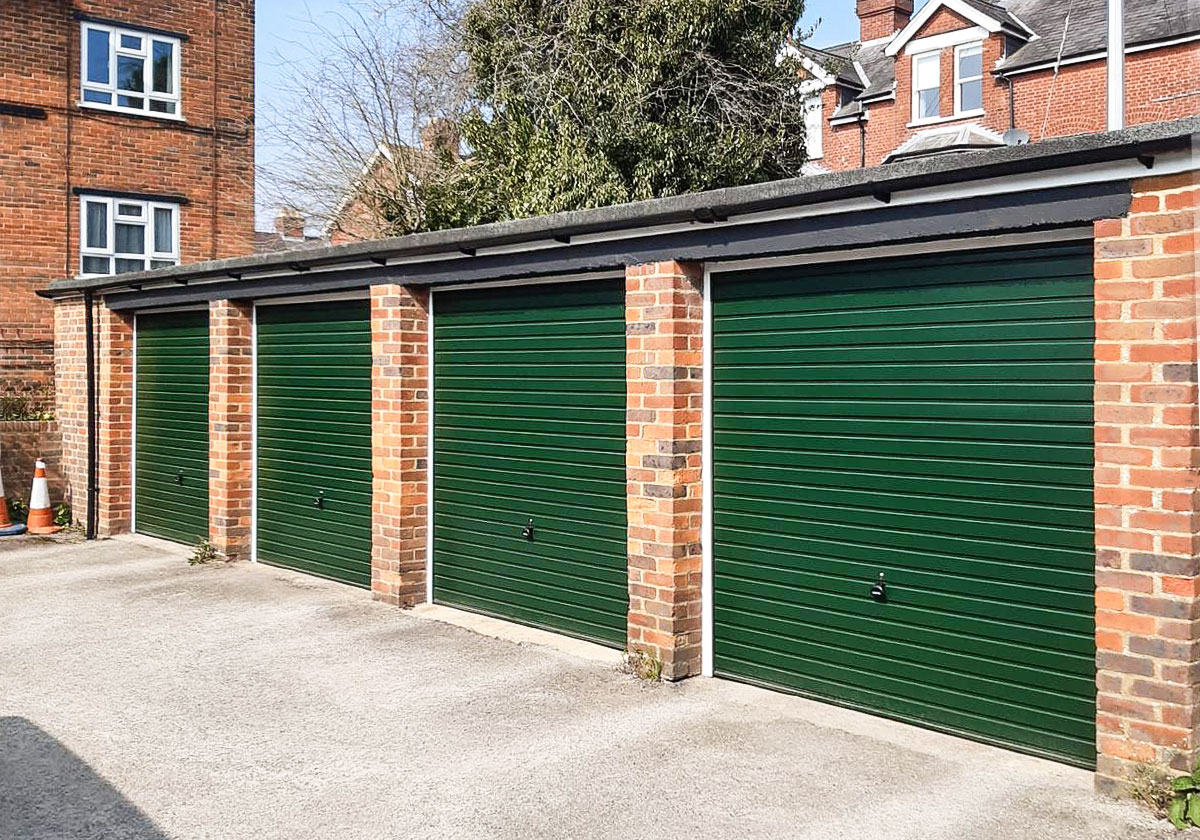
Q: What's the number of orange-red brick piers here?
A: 5